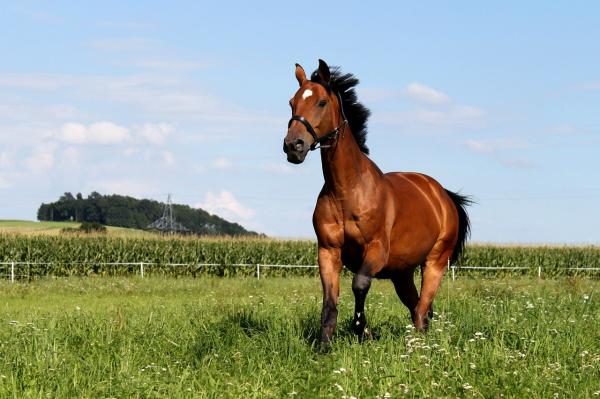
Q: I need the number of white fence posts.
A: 5